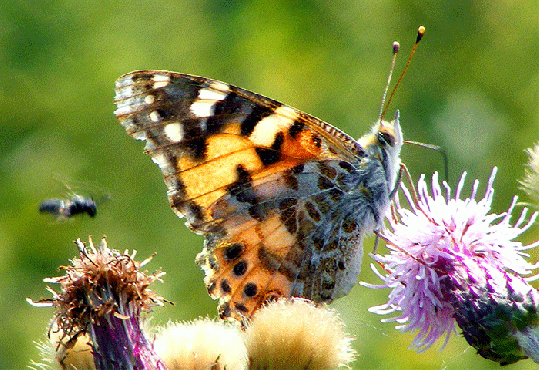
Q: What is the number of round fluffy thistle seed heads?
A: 2